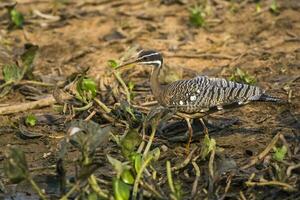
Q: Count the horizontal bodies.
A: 1